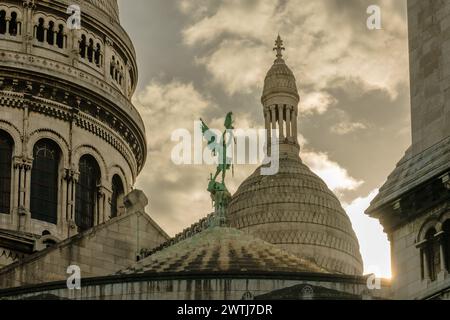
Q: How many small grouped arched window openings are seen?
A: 11